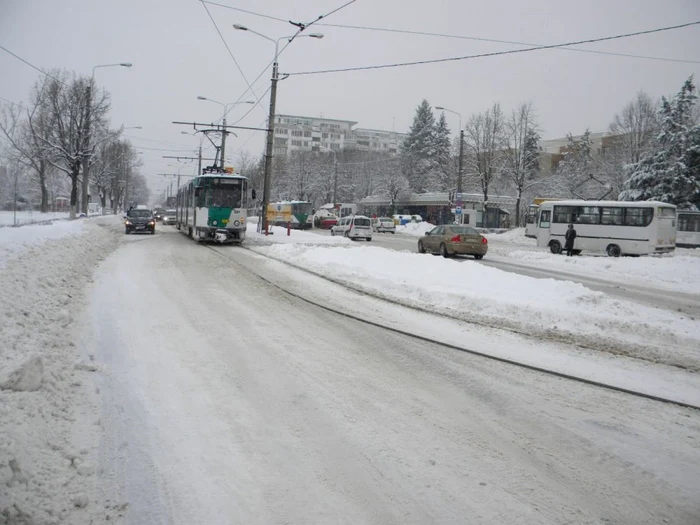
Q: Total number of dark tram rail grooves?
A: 2